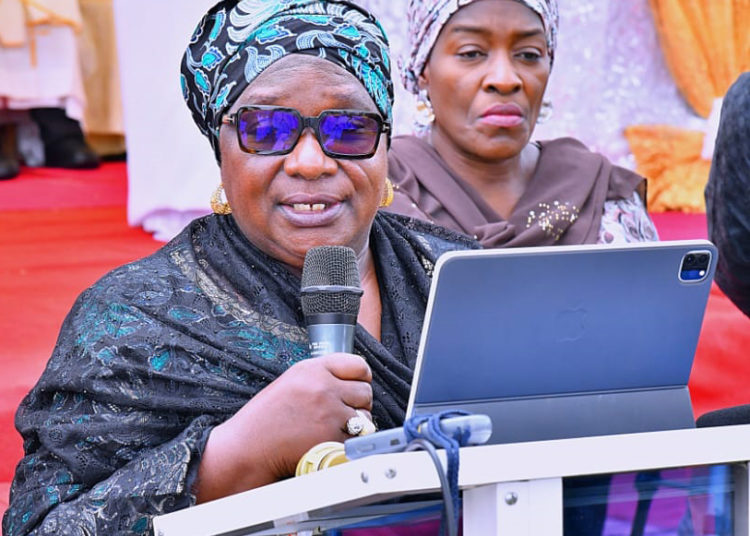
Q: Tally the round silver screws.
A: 3